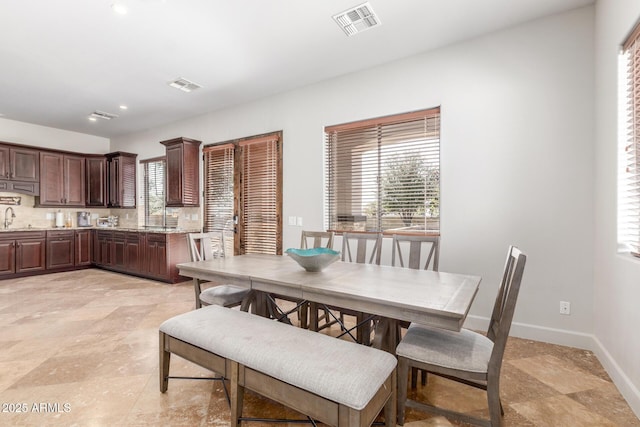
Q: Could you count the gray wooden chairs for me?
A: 5